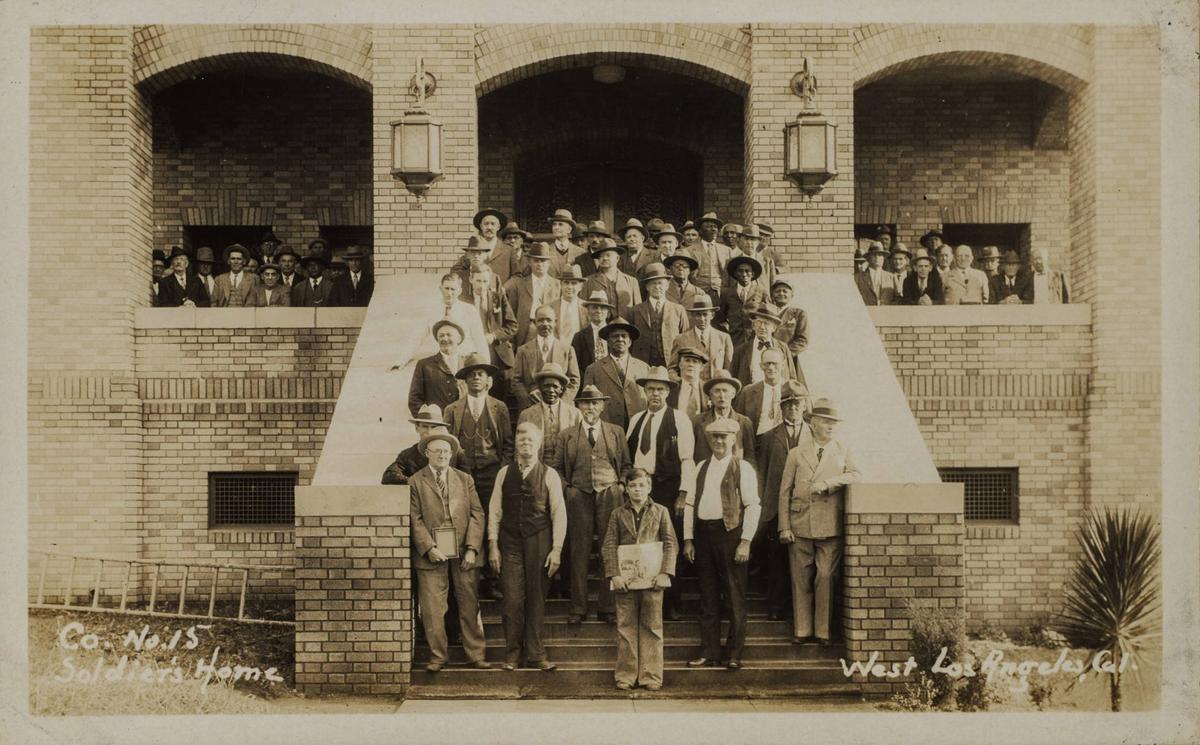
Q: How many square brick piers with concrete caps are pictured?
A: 2